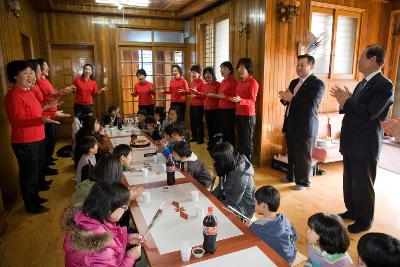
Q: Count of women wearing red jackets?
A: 11